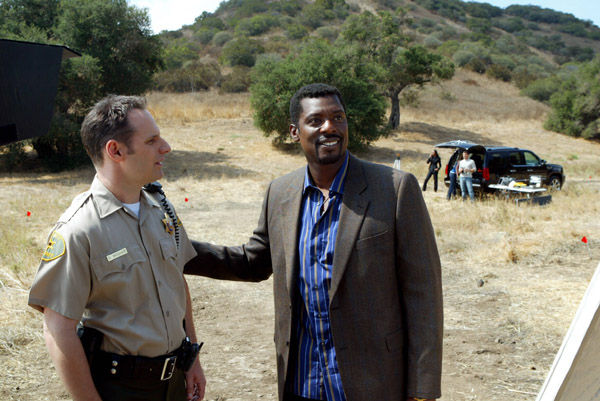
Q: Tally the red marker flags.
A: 3